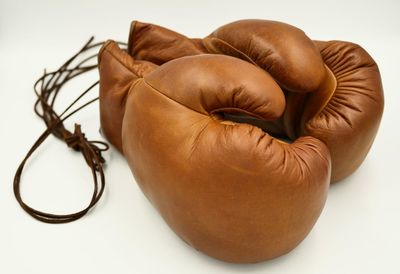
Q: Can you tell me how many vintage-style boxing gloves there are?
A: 2